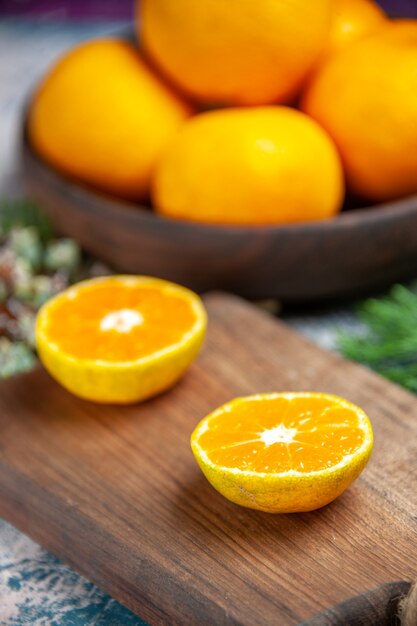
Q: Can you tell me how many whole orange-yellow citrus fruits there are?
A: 5